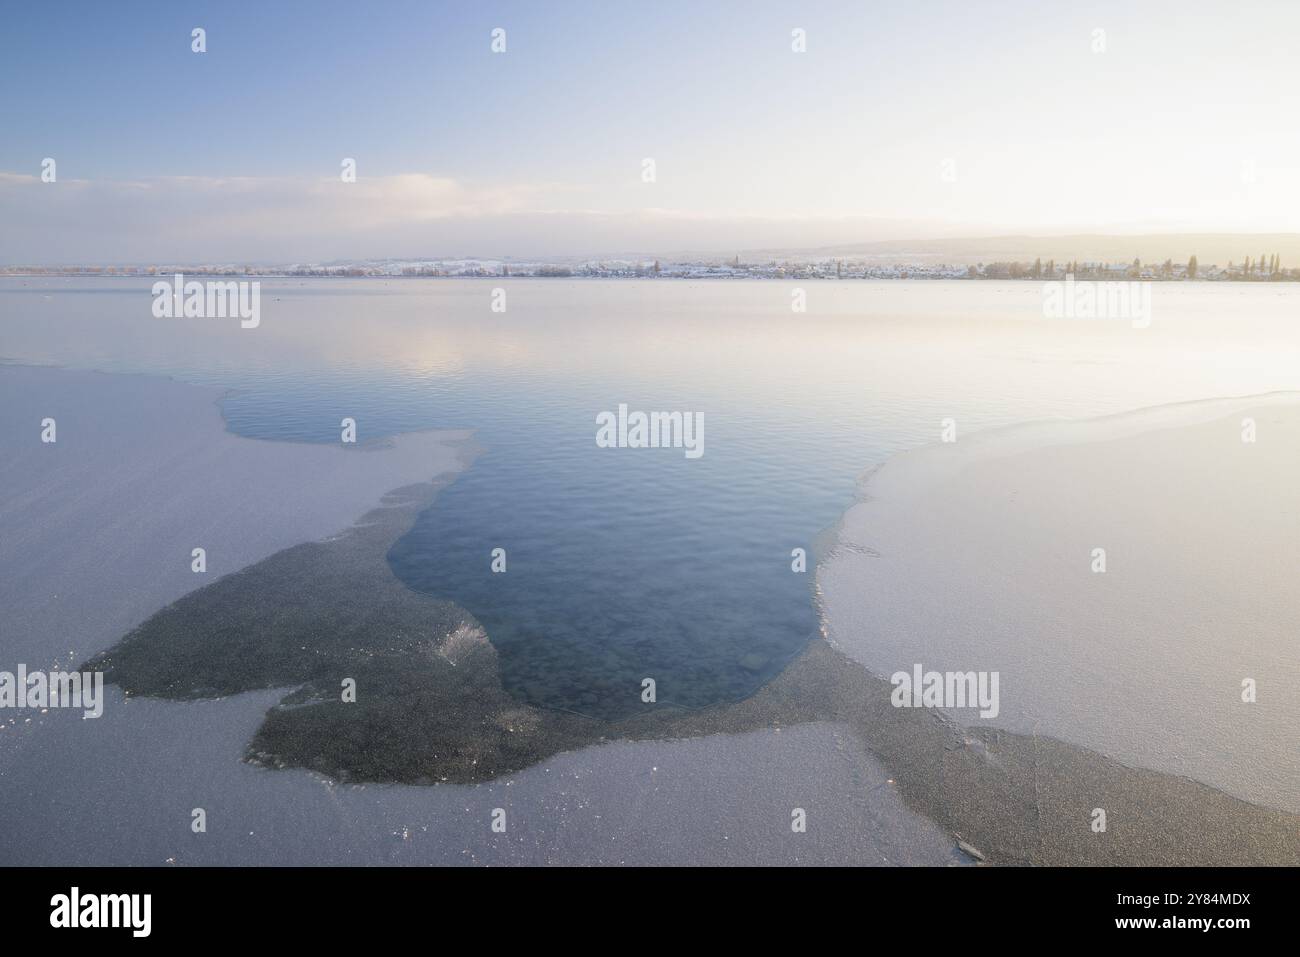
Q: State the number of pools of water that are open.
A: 1